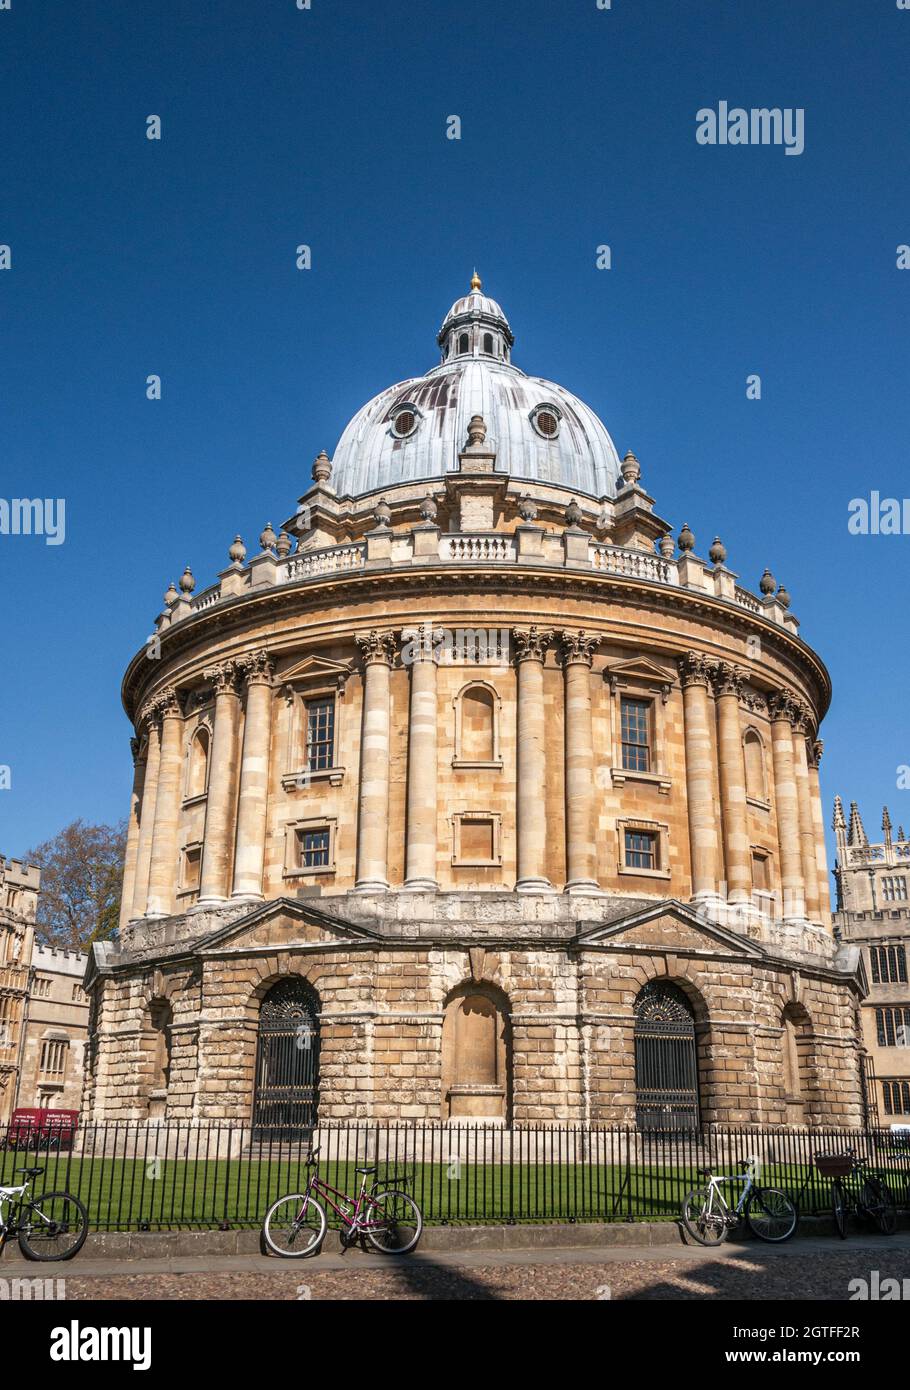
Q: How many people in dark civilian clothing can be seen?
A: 0